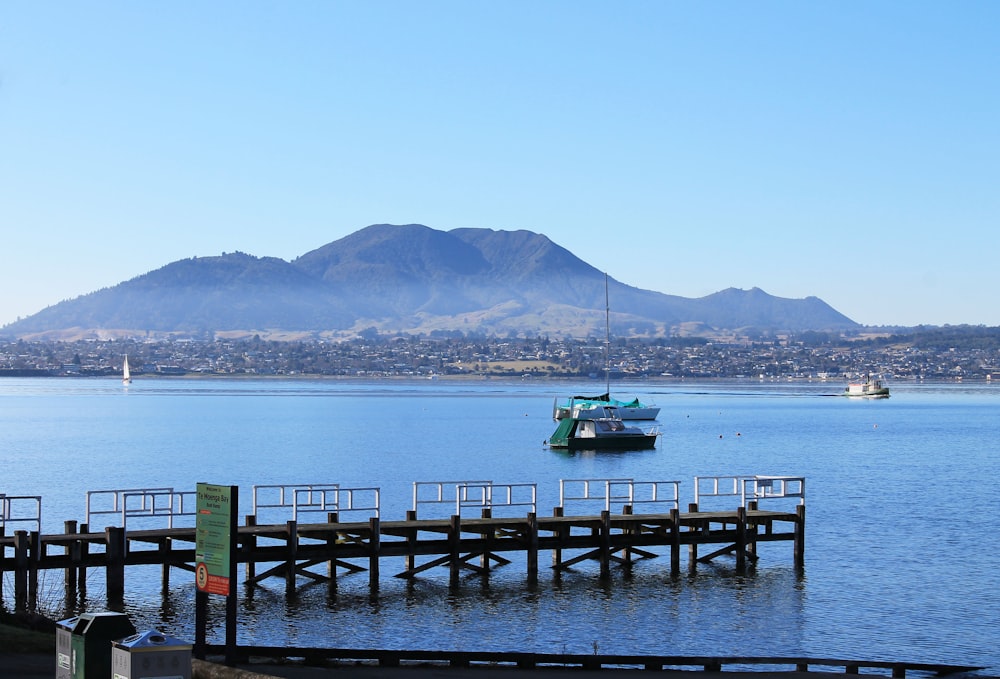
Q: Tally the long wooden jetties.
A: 1